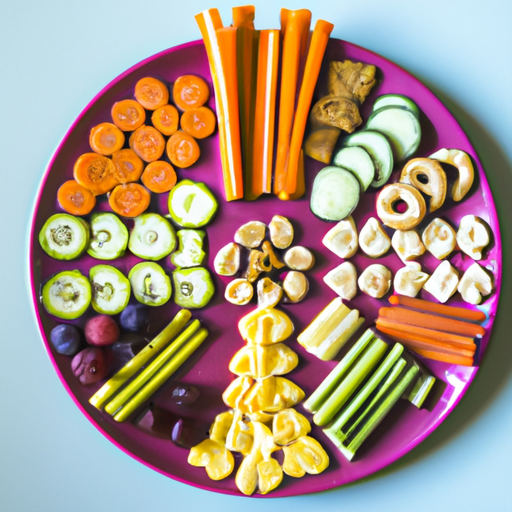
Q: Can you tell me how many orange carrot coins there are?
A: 13